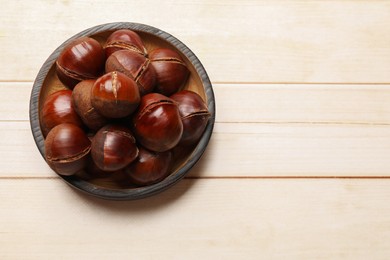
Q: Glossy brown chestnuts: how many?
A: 12